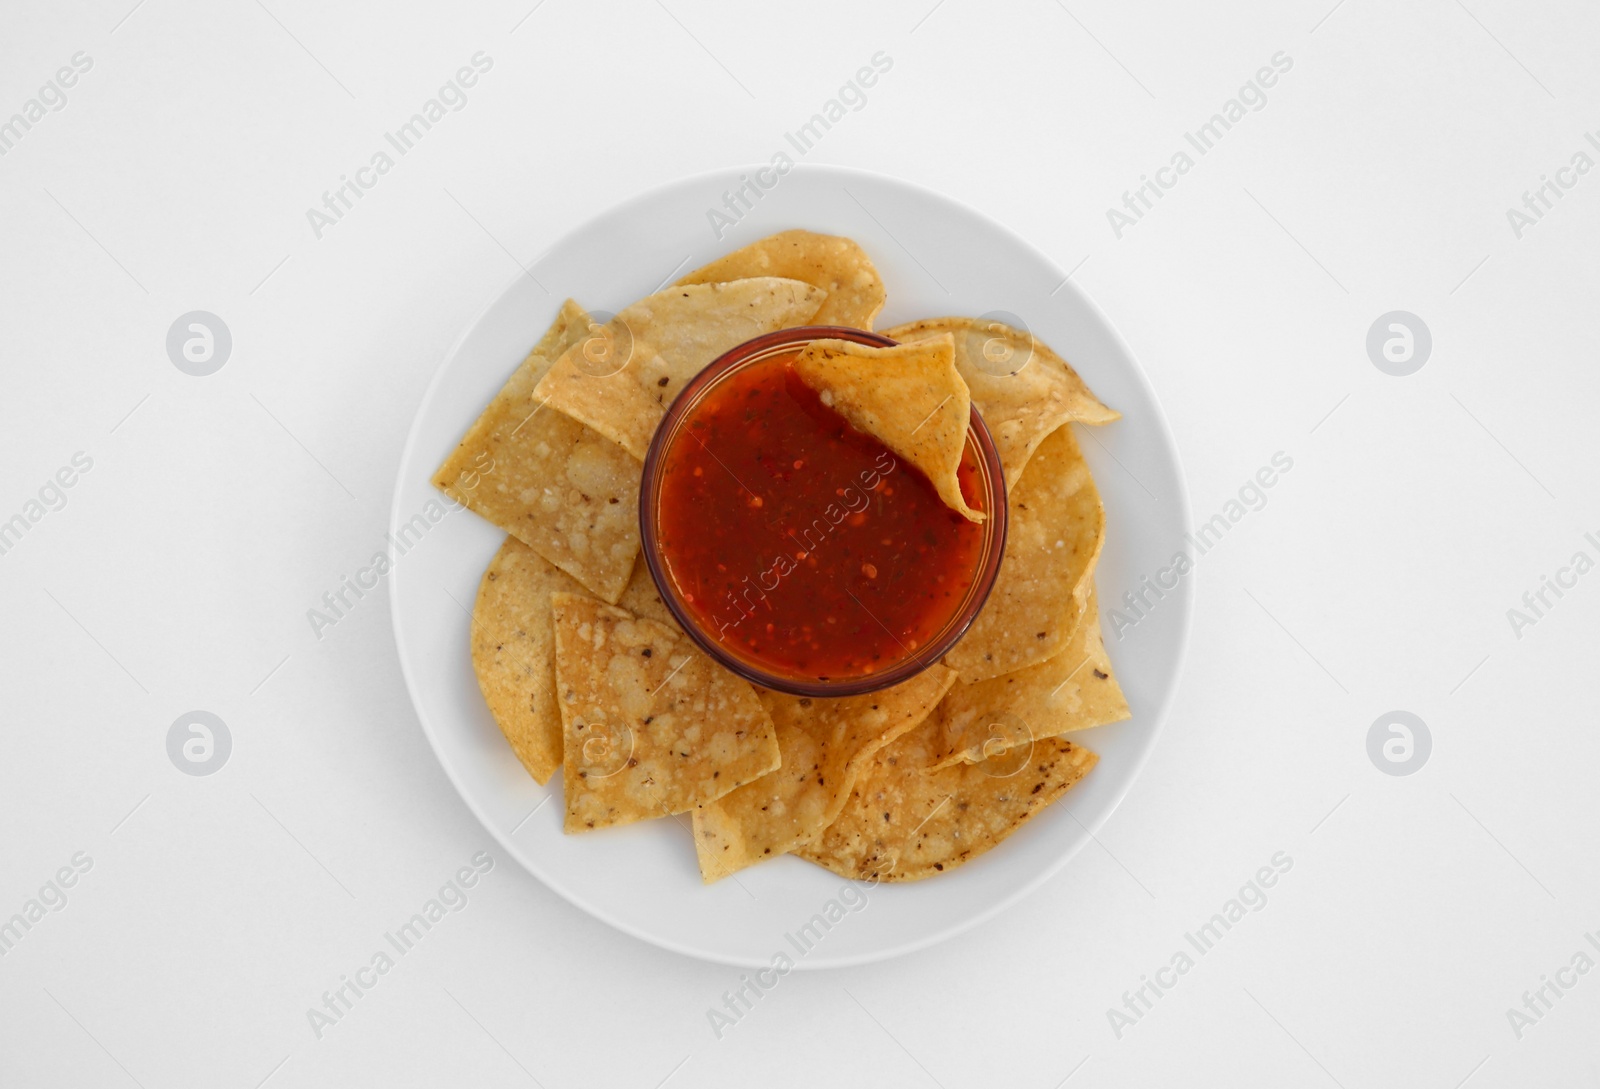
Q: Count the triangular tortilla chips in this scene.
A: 11